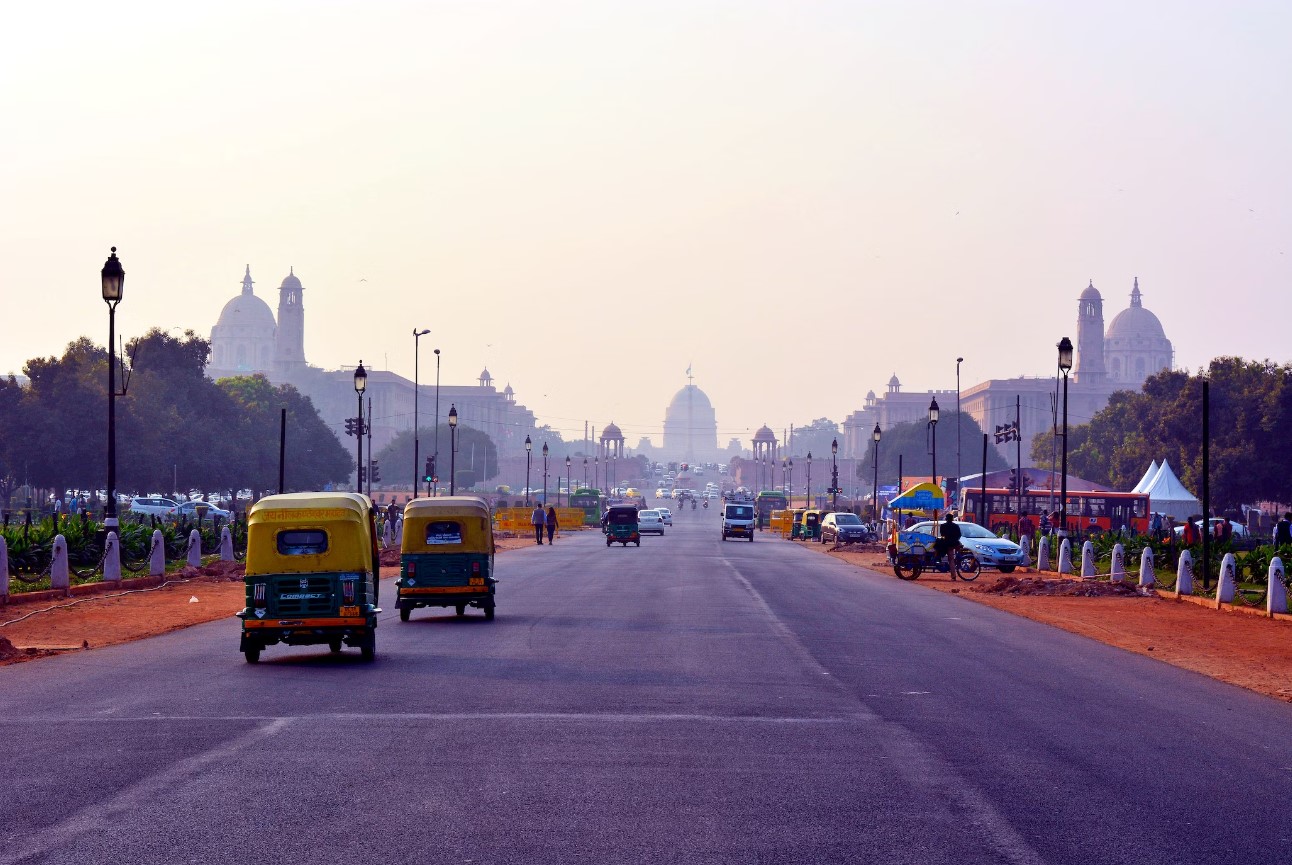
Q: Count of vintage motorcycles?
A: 0